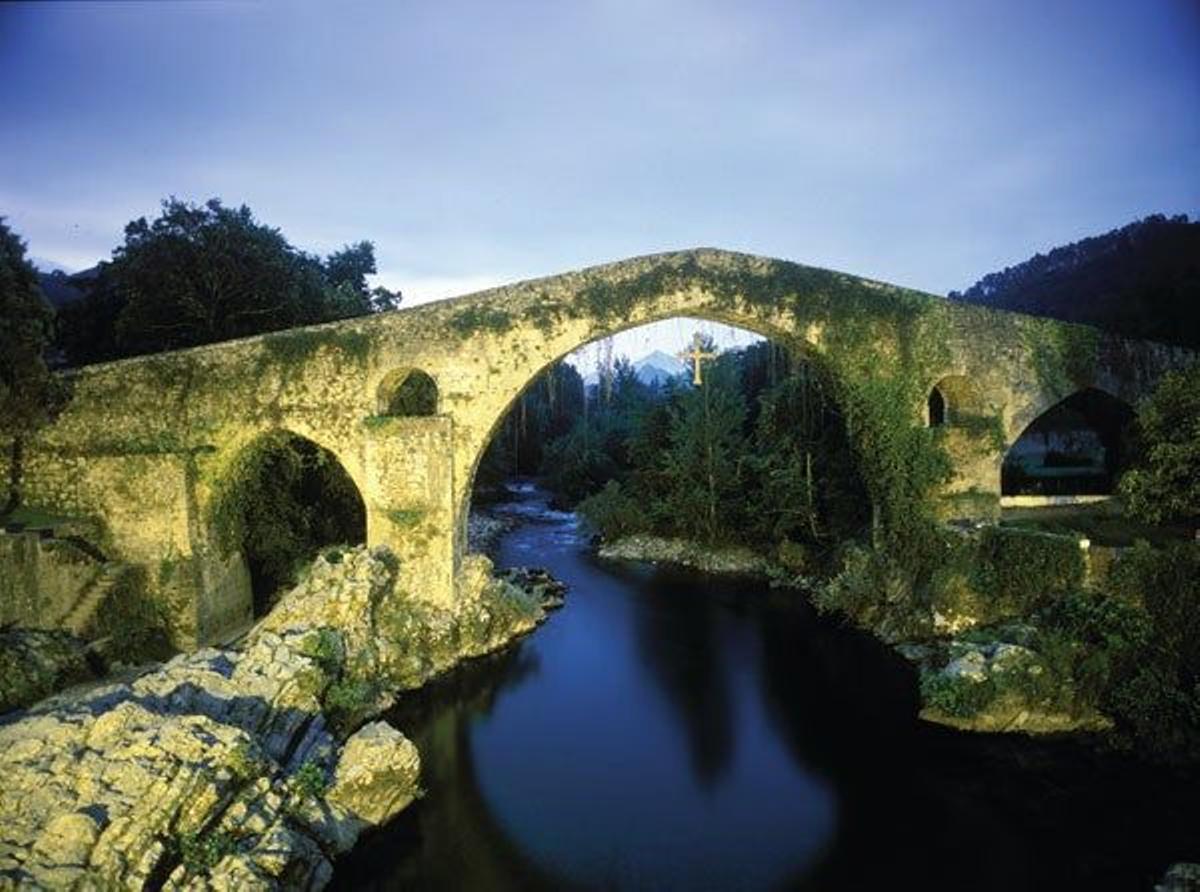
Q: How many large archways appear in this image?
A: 3